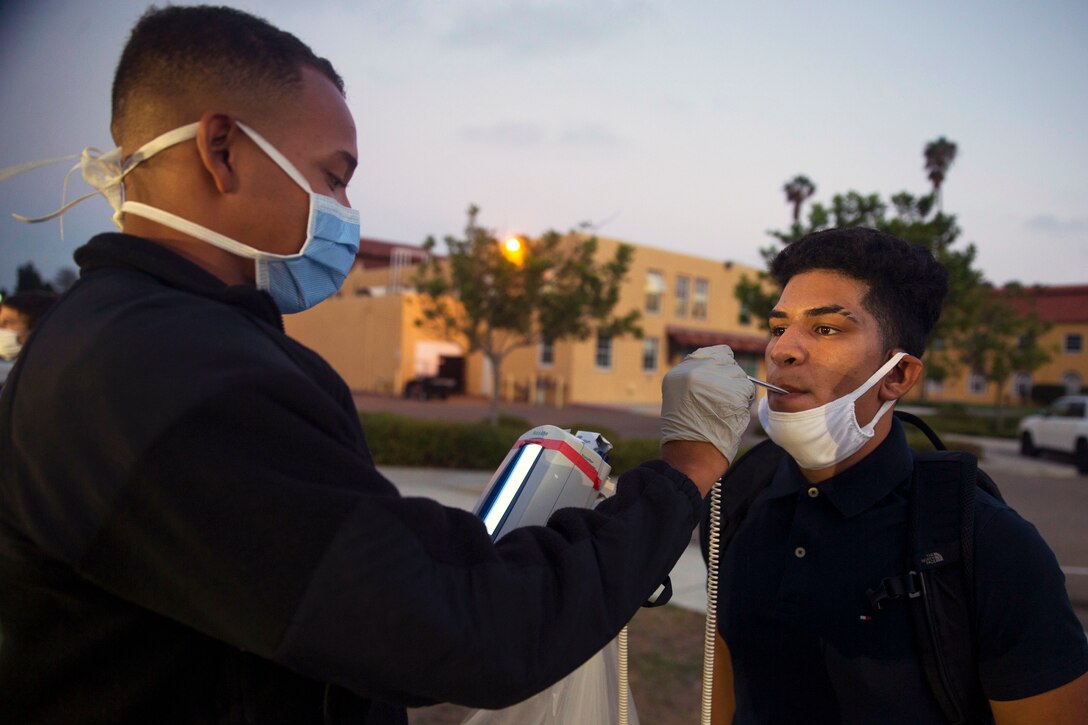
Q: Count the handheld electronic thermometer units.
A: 1